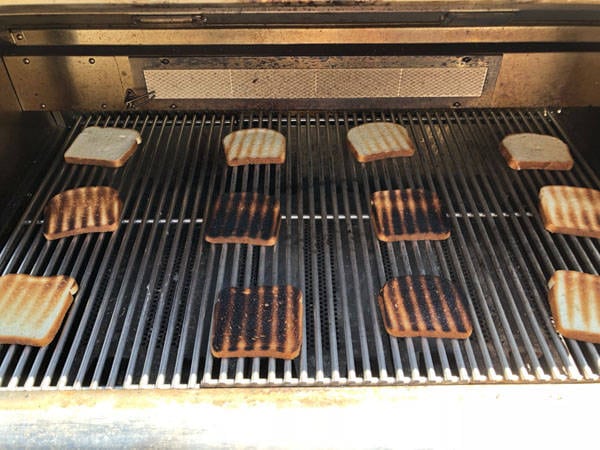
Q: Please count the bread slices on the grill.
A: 12